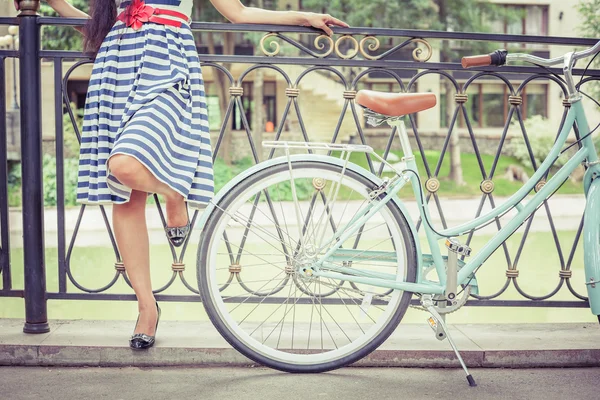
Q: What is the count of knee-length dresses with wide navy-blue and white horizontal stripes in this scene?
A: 1